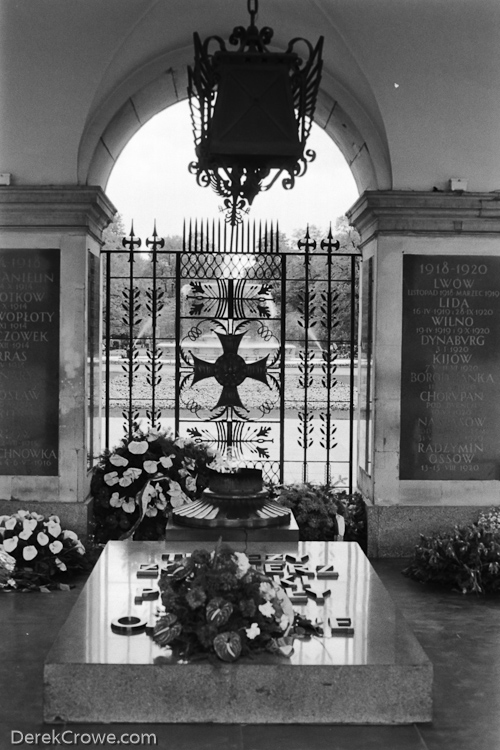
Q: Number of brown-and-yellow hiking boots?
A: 0